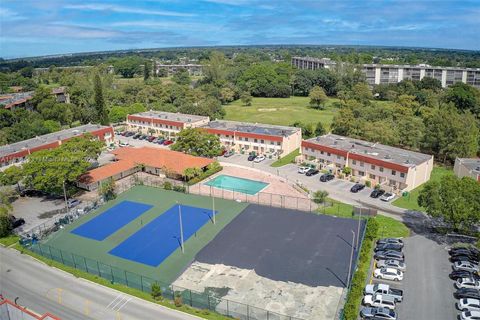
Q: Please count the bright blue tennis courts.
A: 2